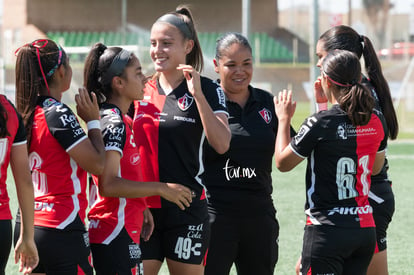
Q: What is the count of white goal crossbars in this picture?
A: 1